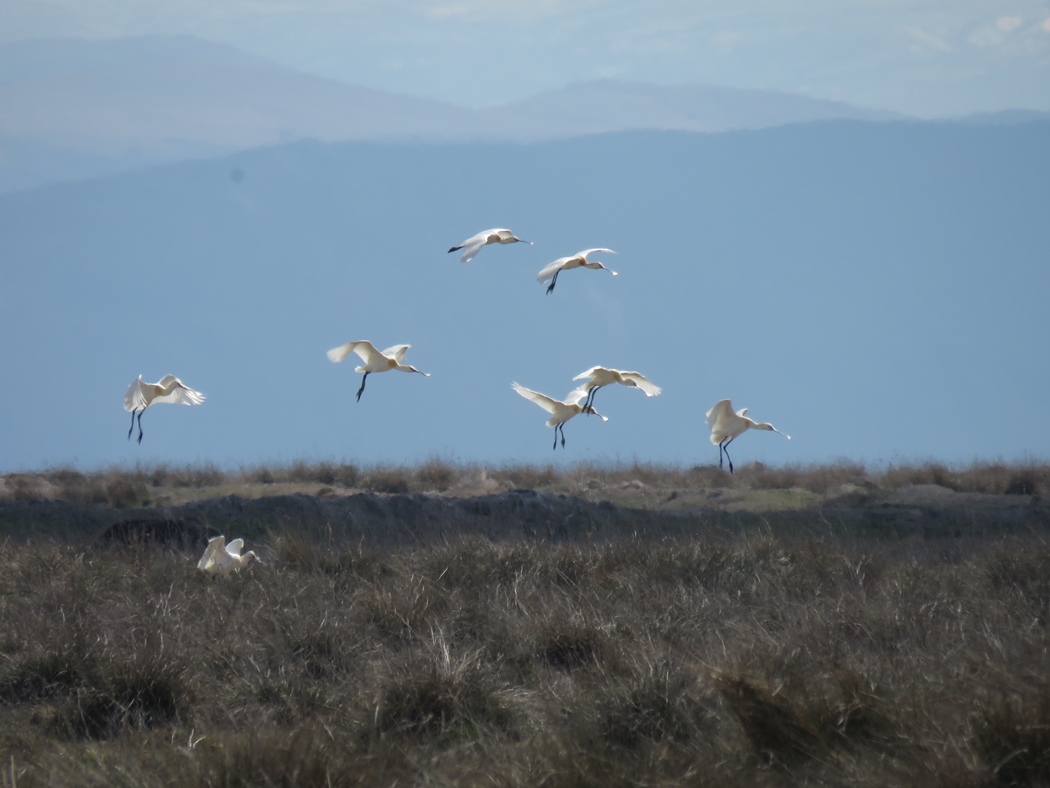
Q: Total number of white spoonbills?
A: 8